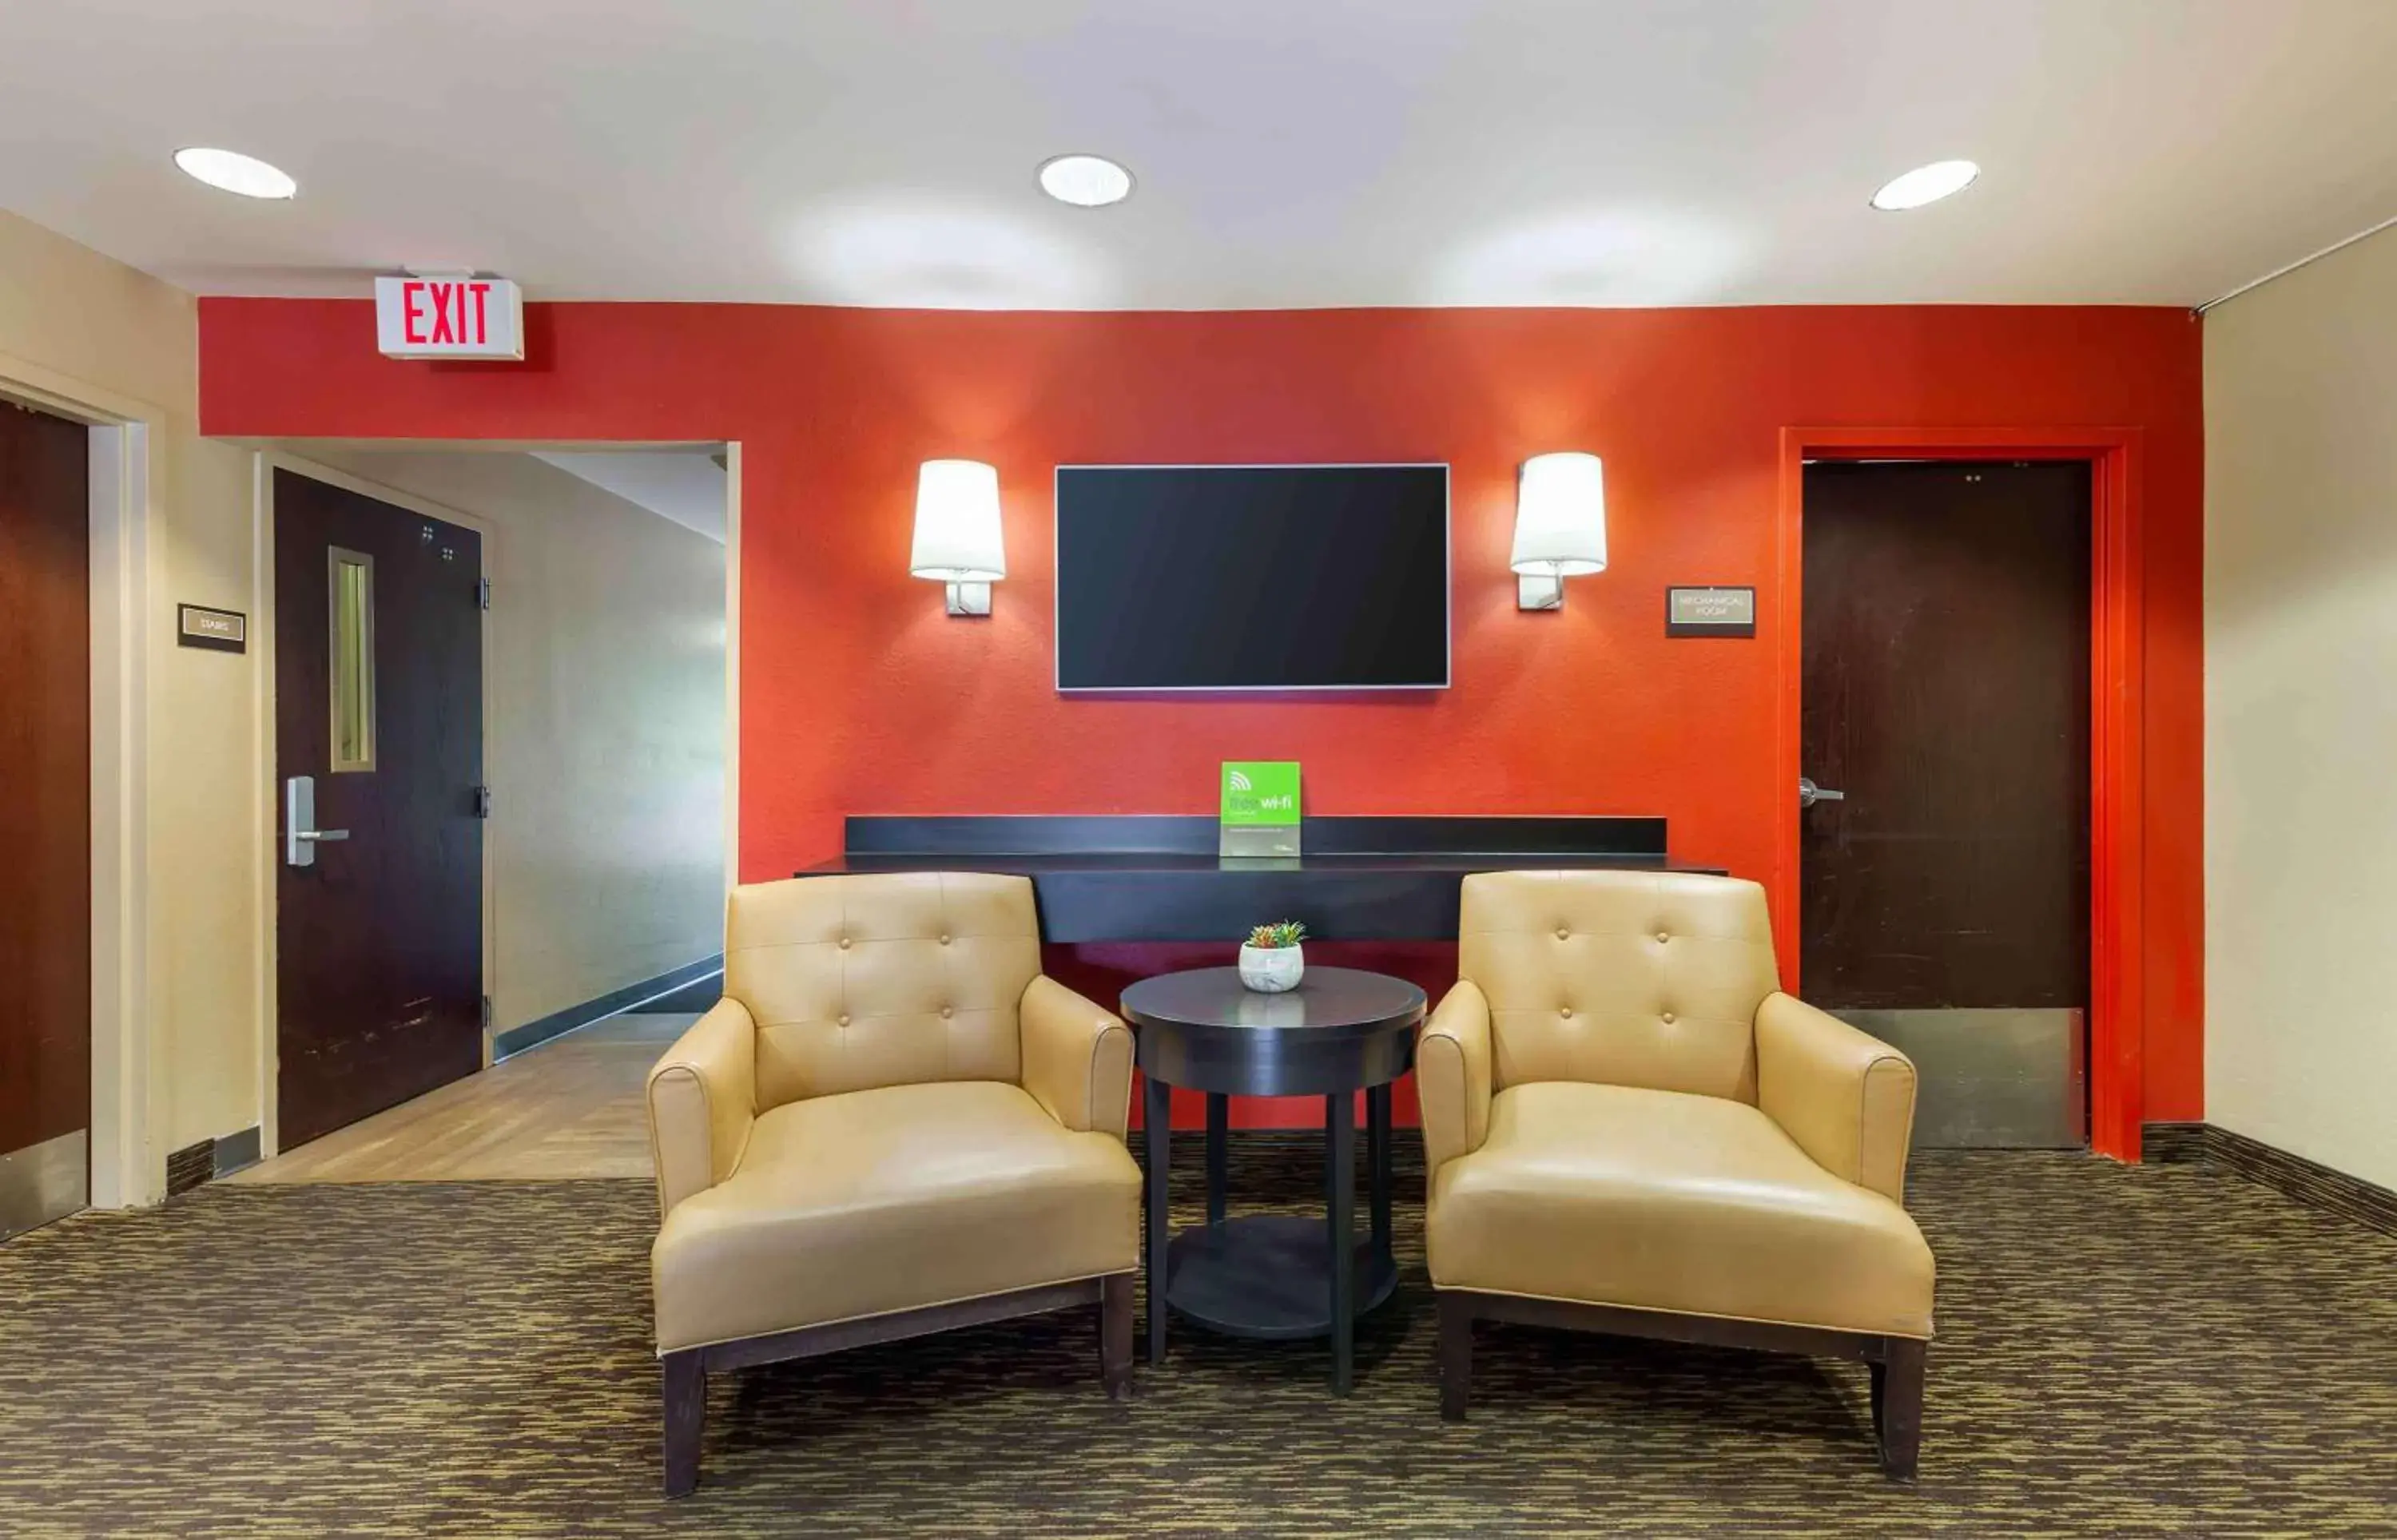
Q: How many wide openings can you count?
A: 1